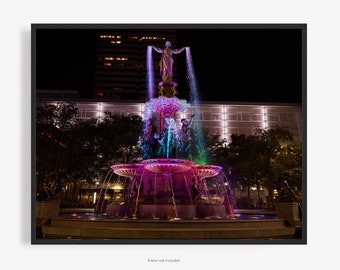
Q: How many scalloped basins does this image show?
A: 3